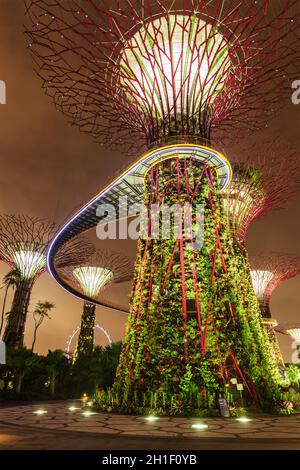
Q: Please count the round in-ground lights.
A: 6